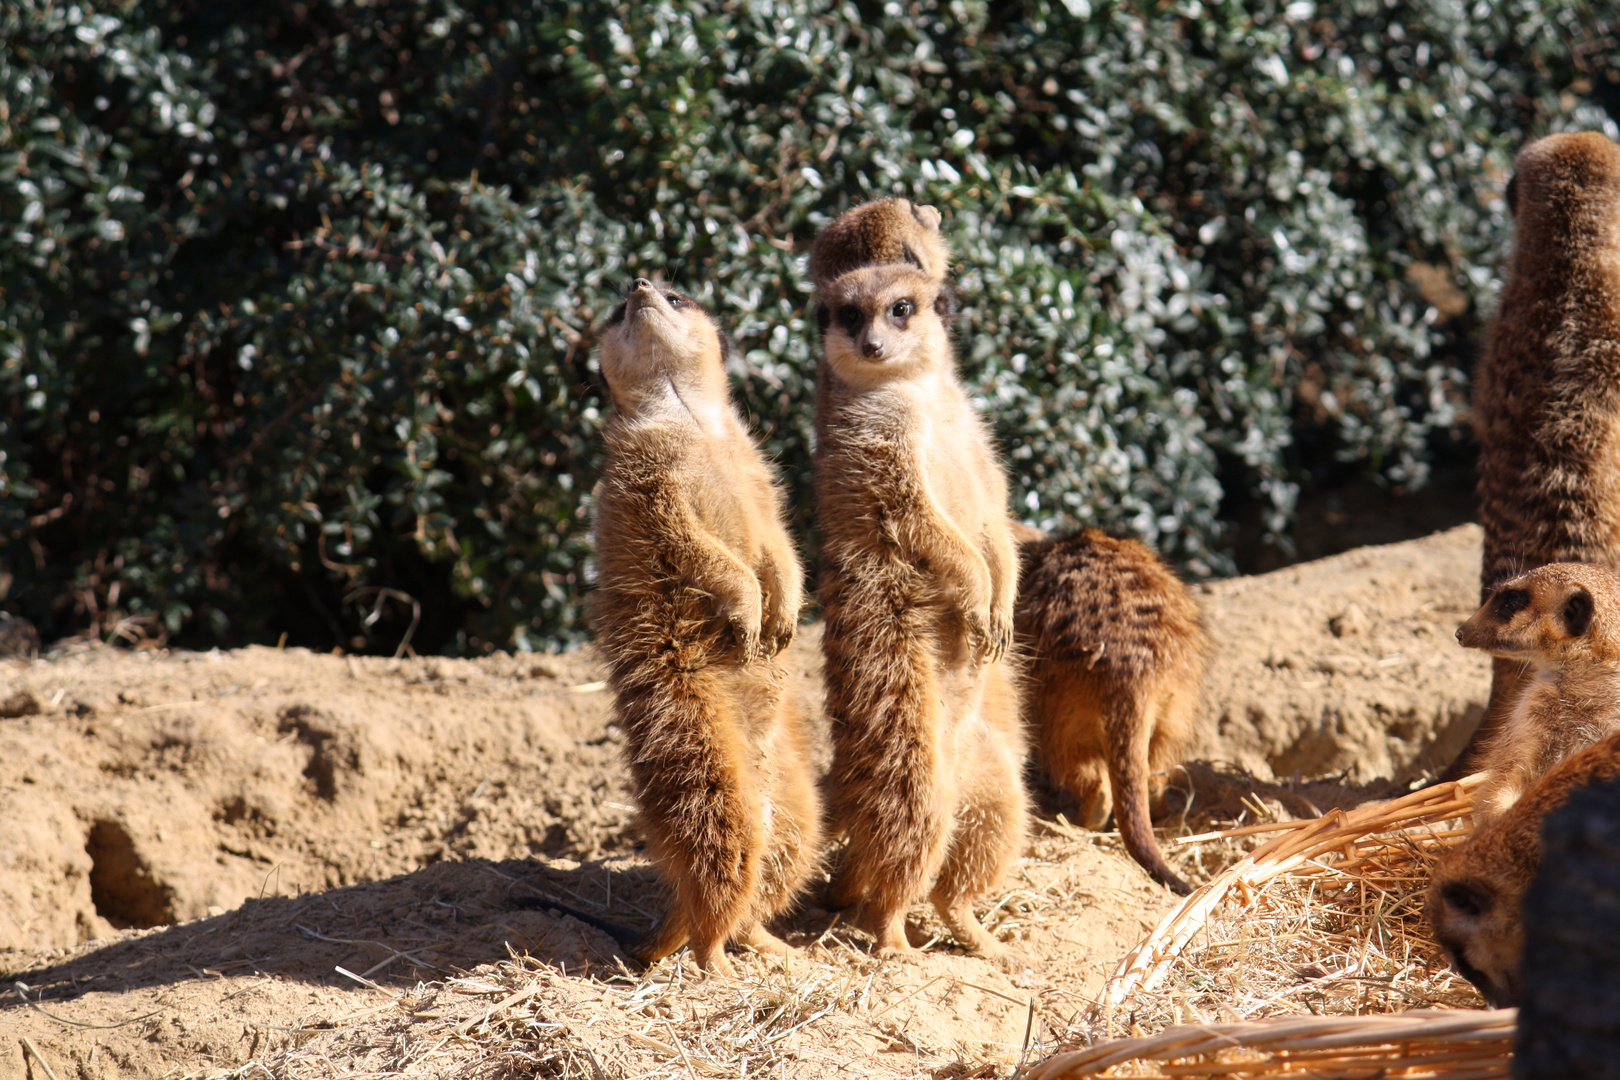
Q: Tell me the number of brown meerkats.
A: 7